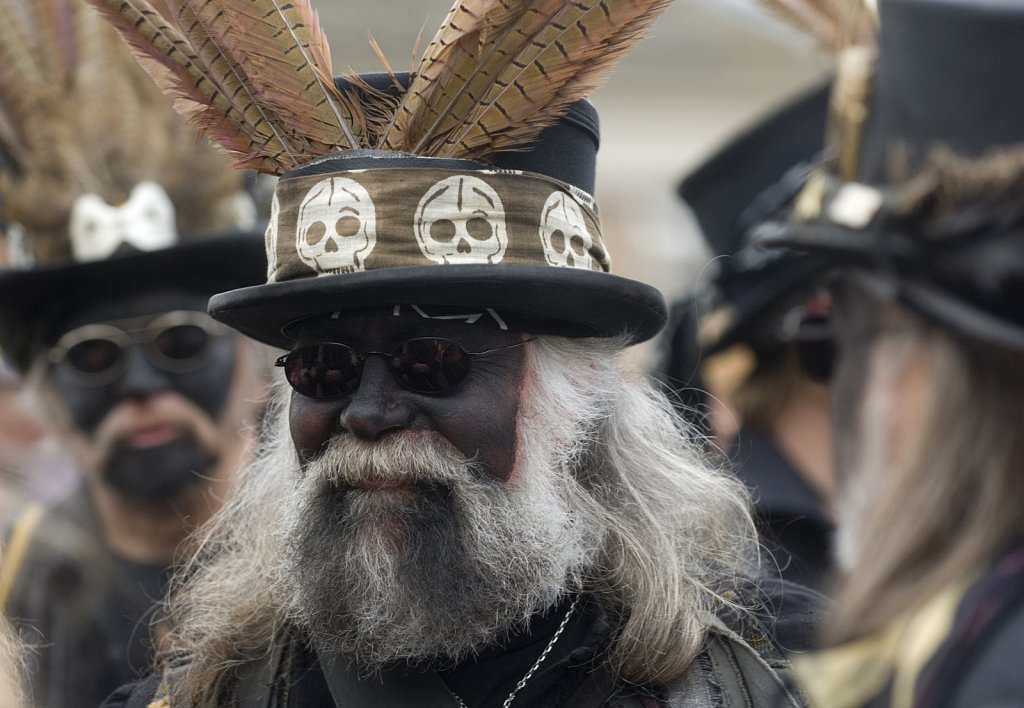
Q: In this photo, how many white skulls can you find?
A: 3